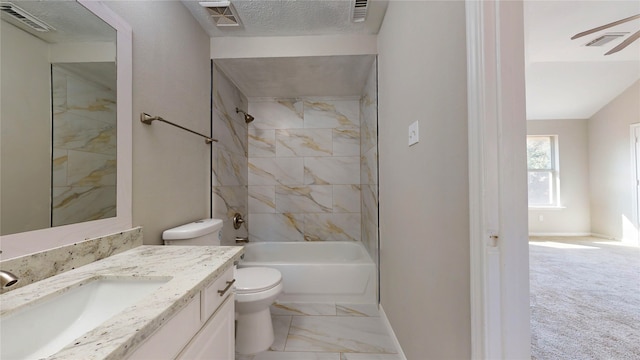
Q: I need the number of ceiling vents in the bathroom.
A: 2